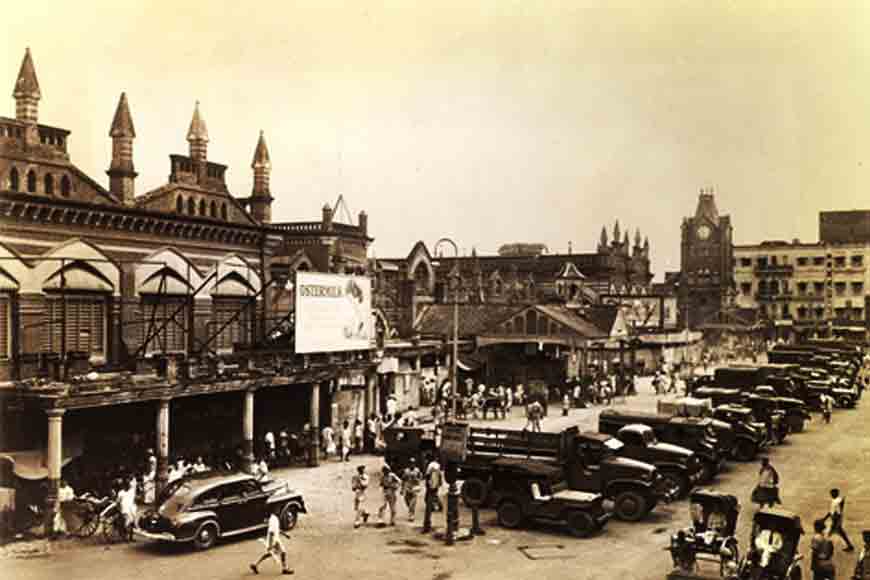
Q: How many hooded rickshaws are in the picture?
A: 2